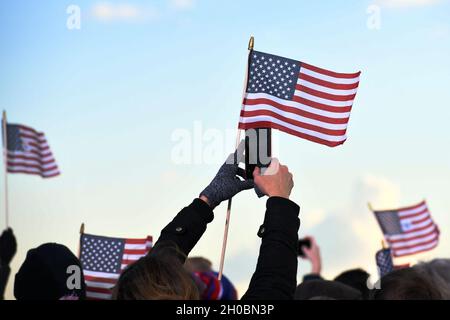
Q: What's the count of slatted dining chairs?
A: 0